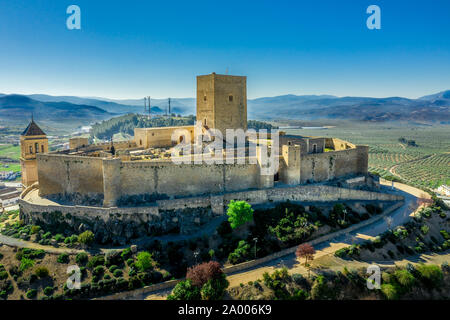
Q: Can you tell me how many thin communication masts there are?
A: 3